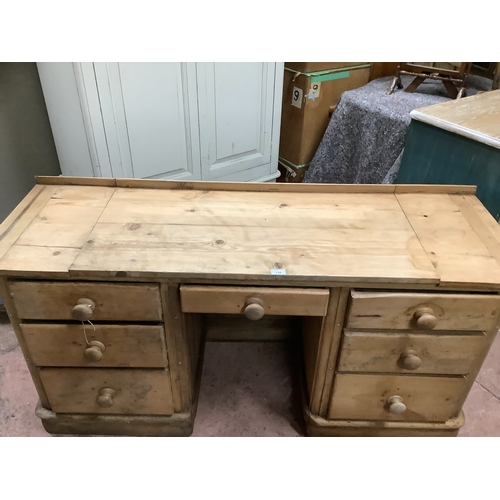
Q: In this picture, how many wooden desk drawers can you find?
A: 7